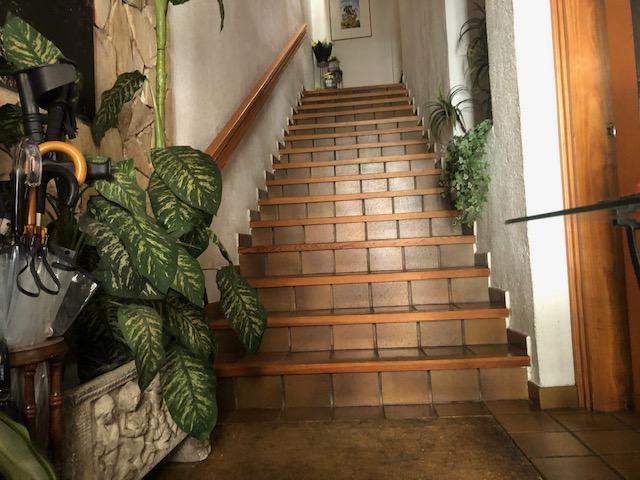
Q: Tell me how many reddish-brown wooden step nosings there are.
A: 15